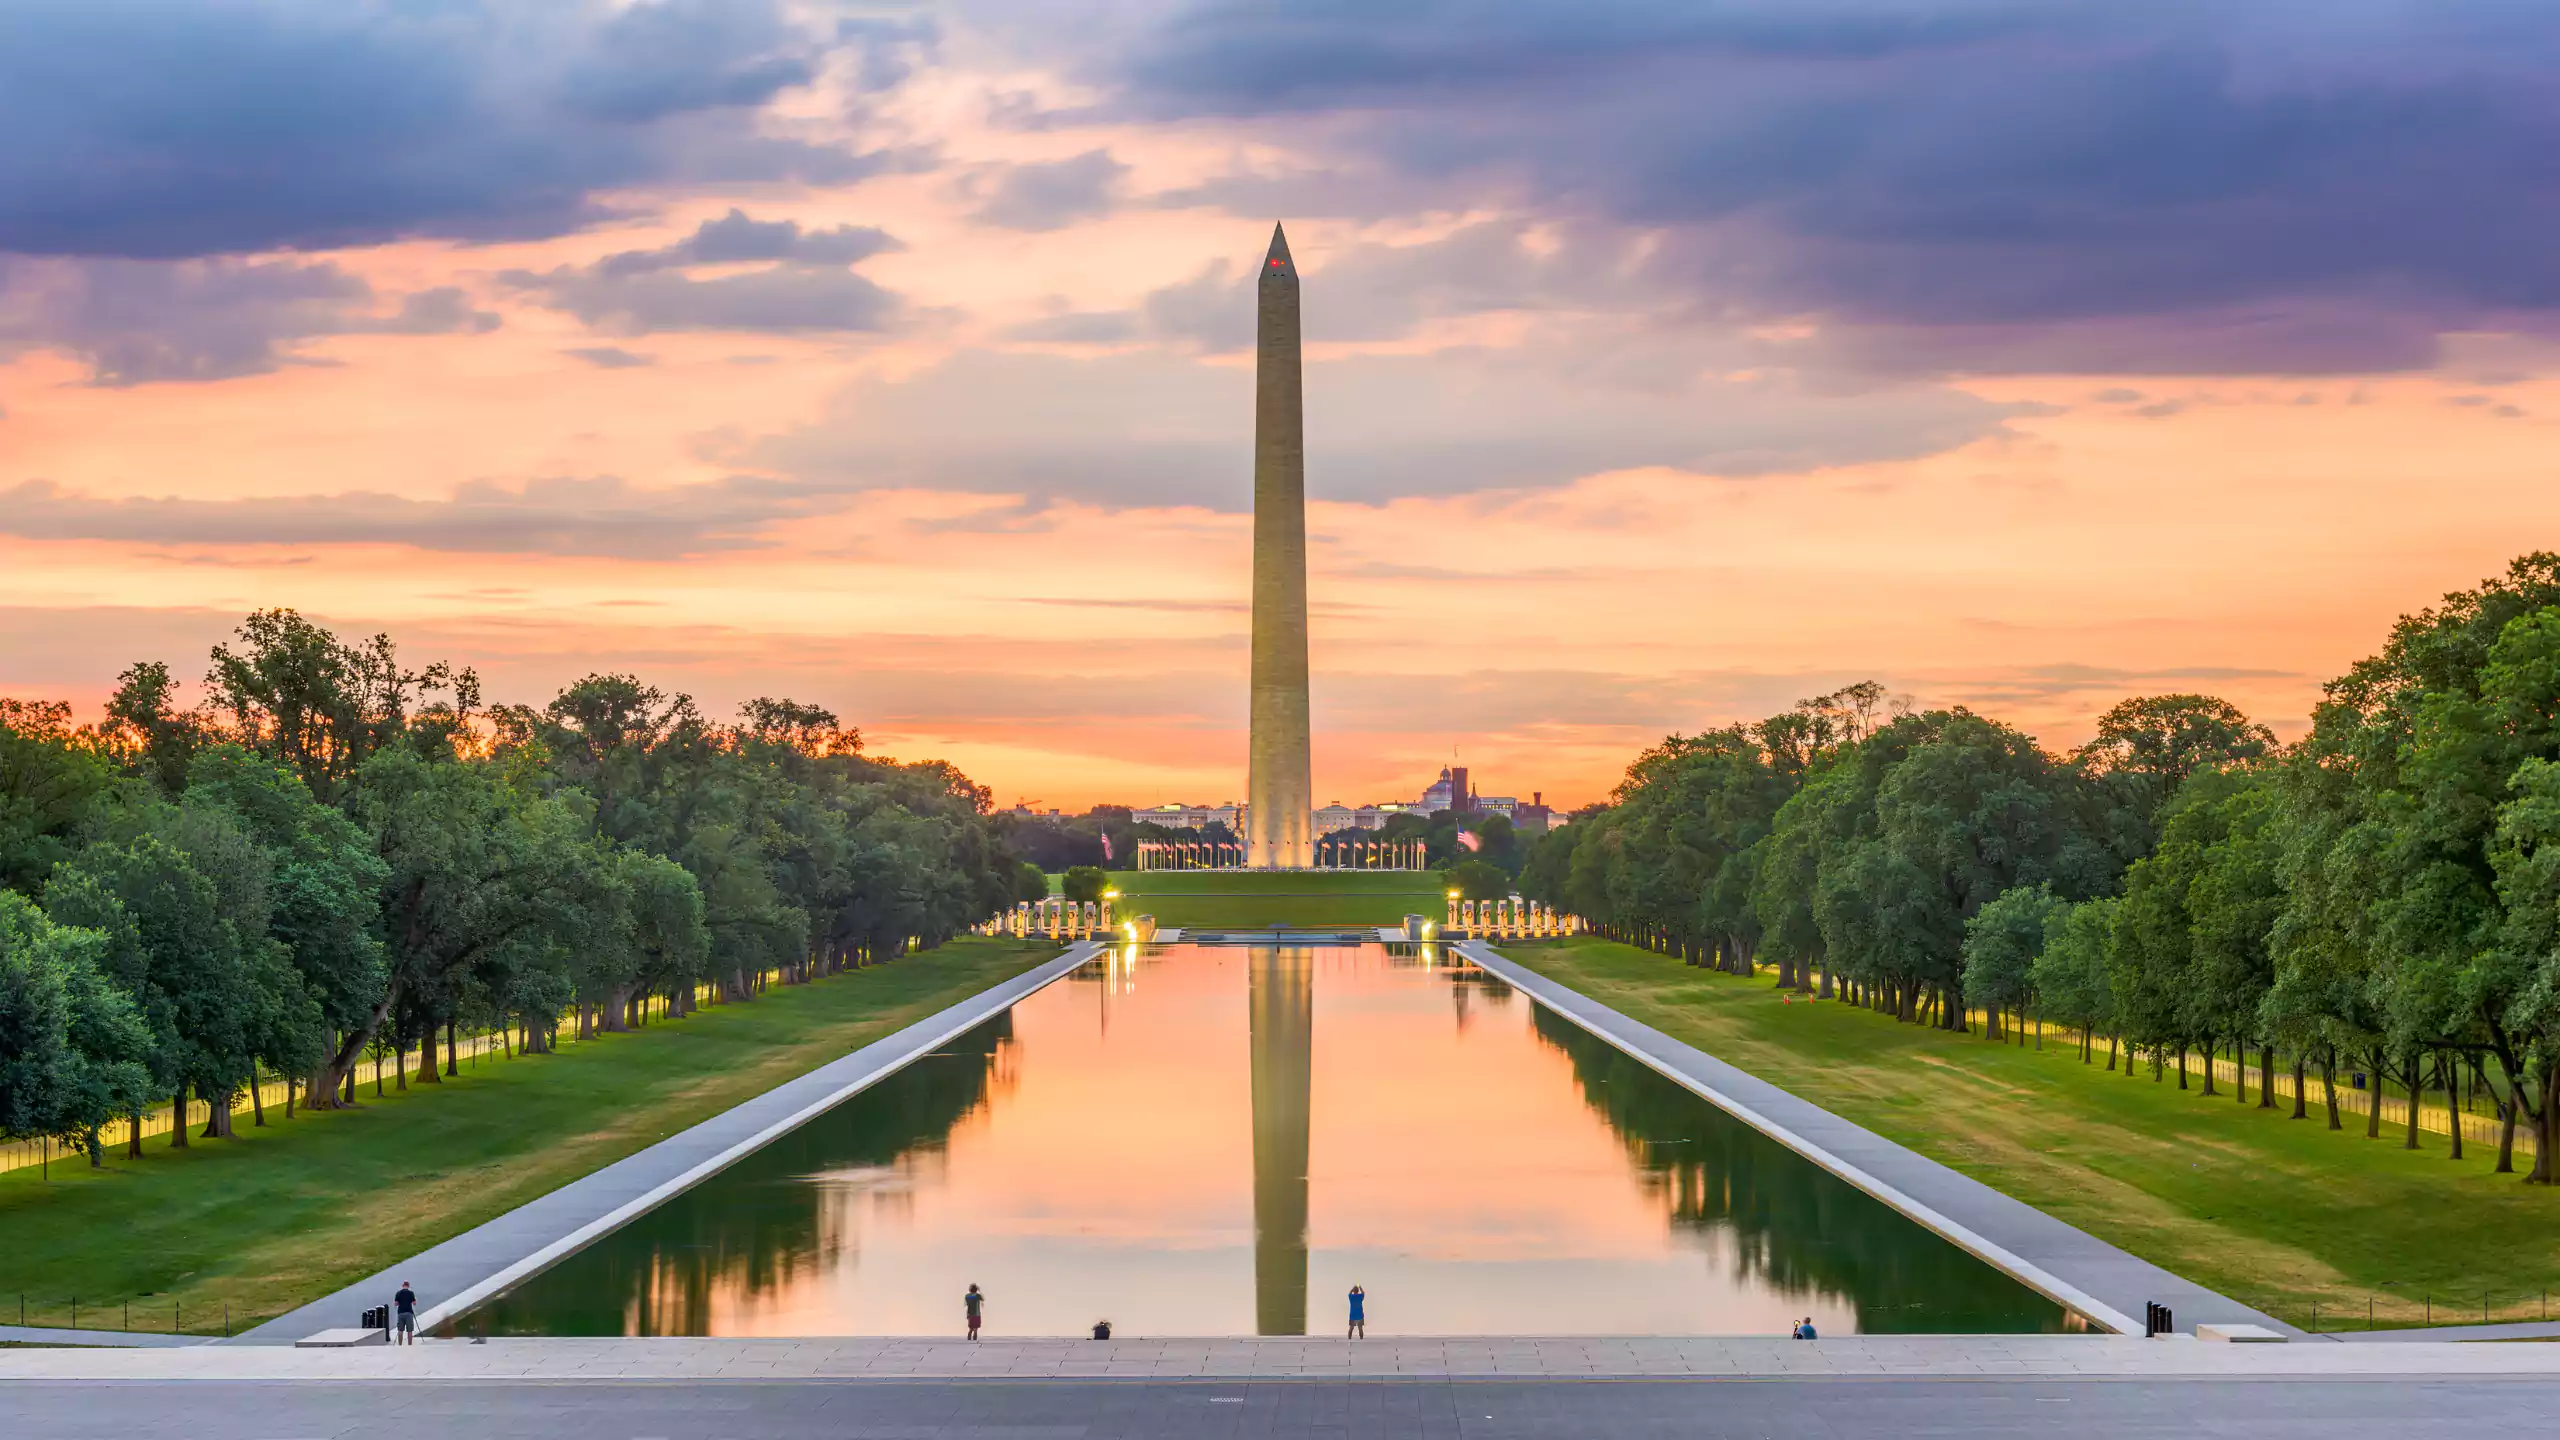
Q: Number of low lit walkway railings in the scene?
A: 2